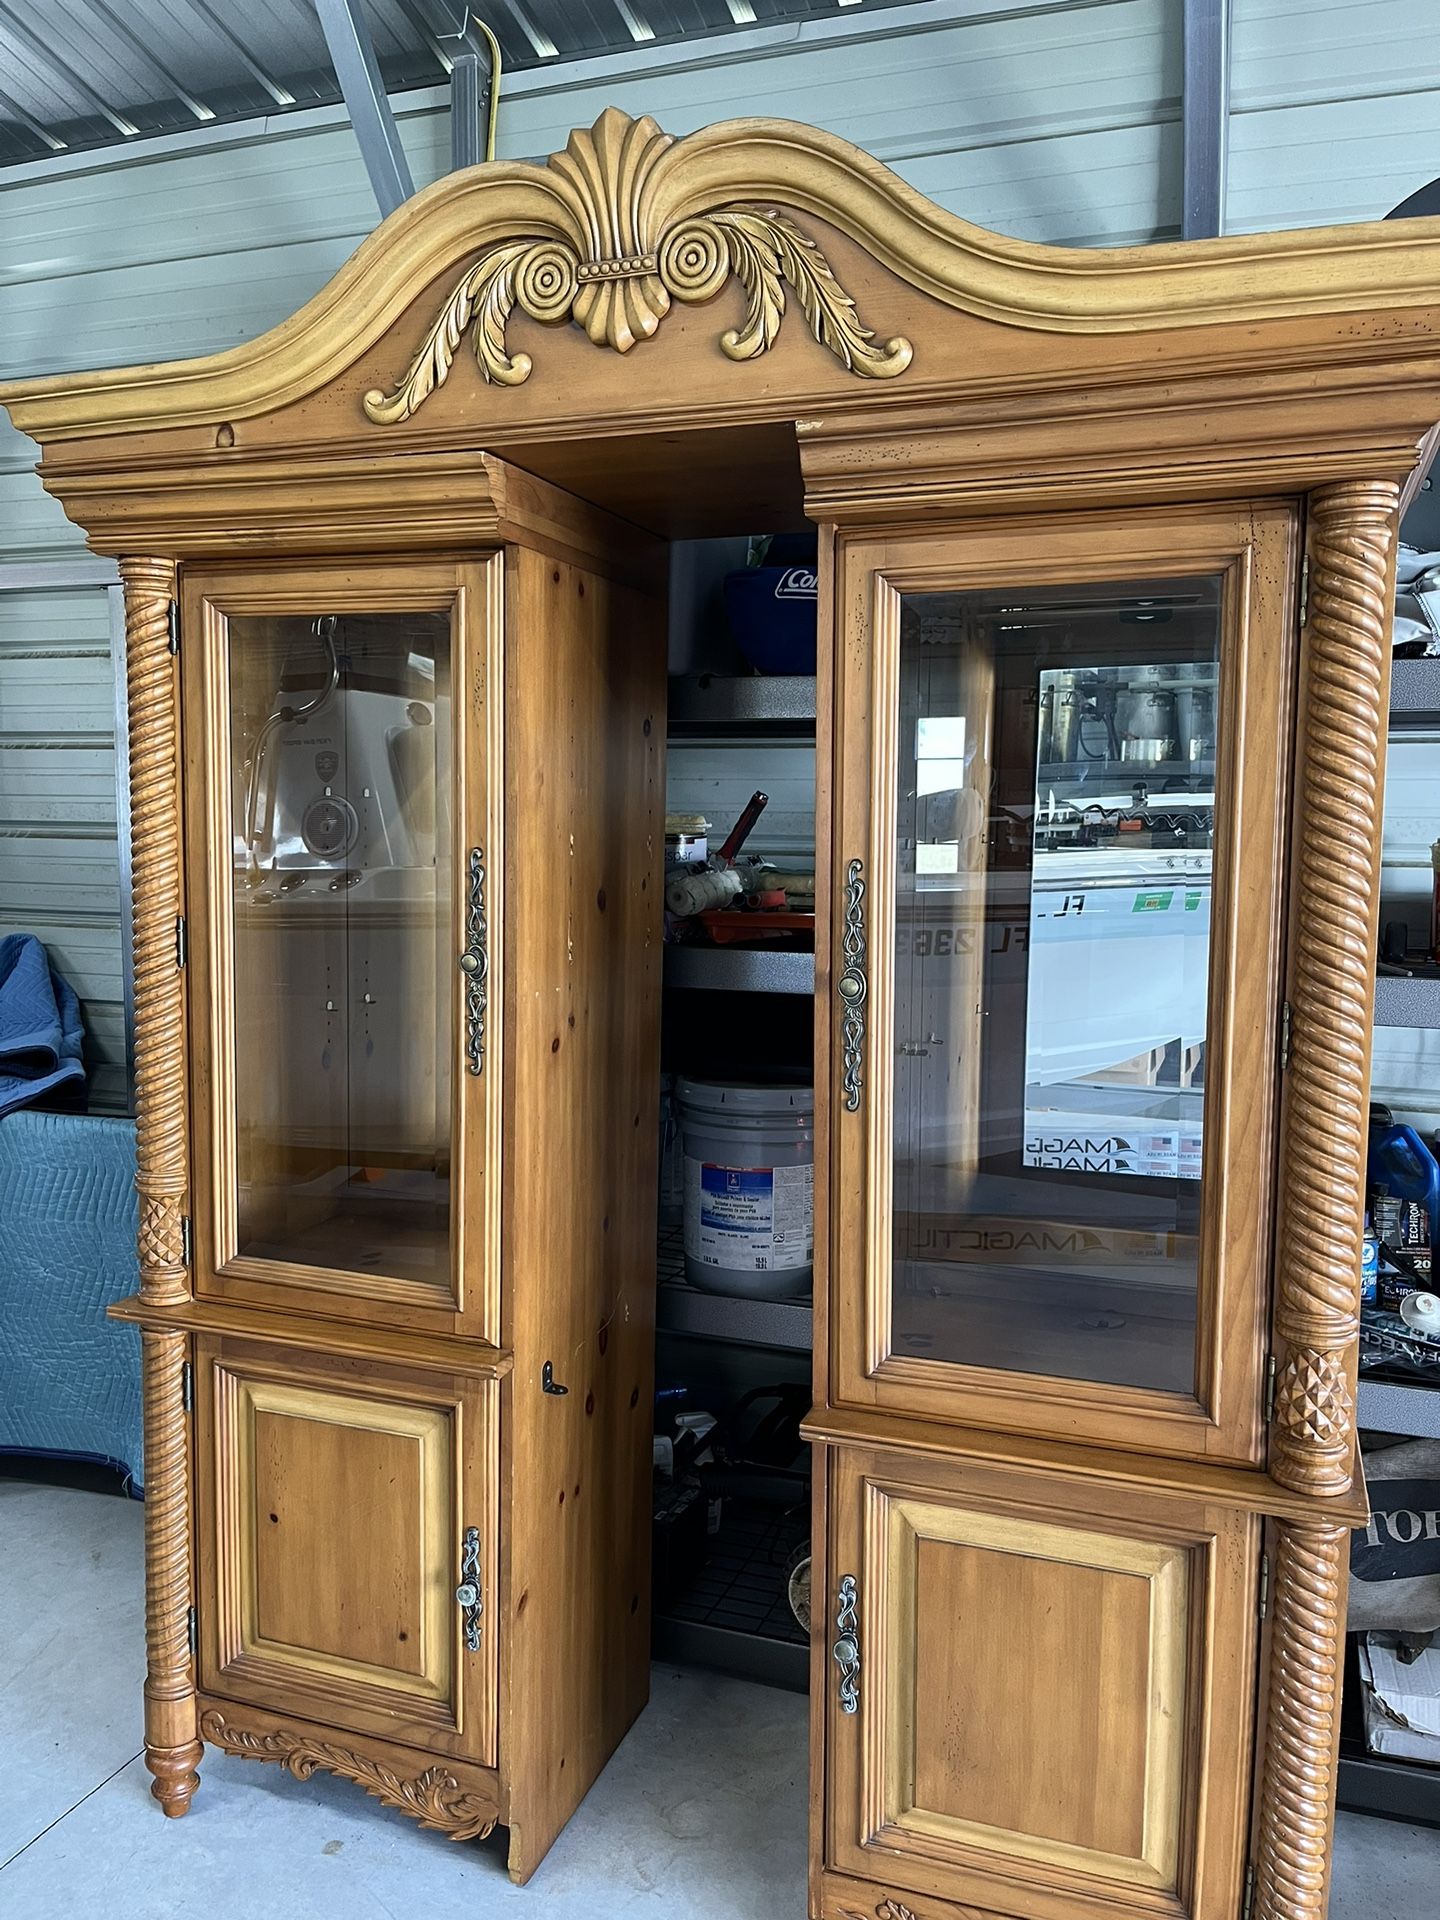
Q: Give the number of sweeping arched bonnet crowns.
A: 1